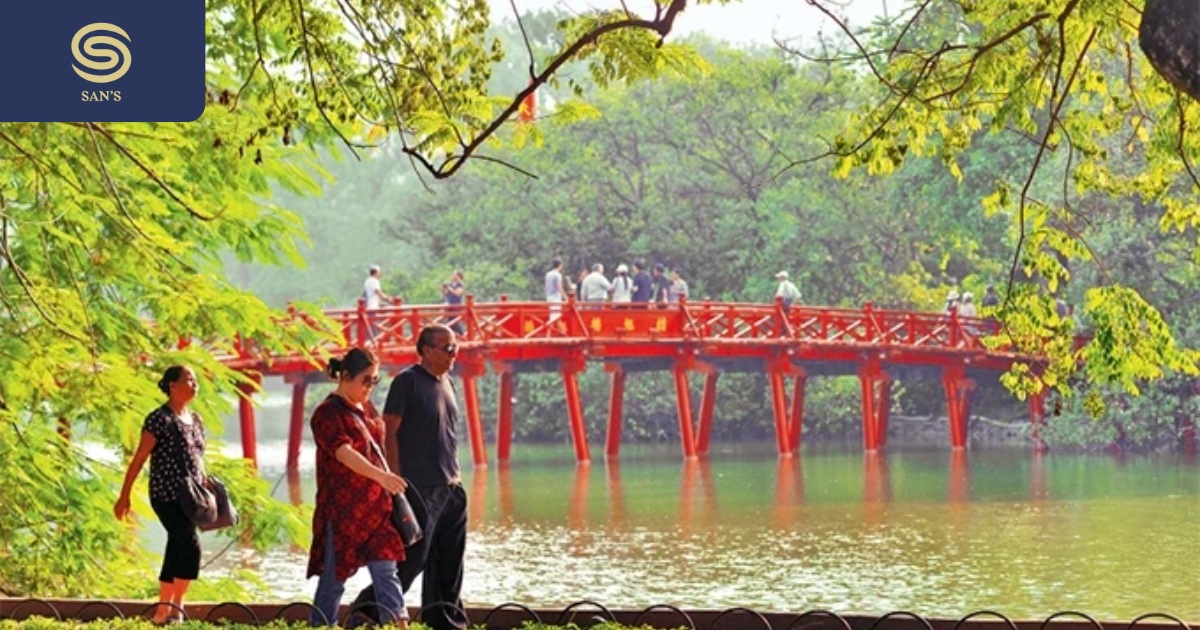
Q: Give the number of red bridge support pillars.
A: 15